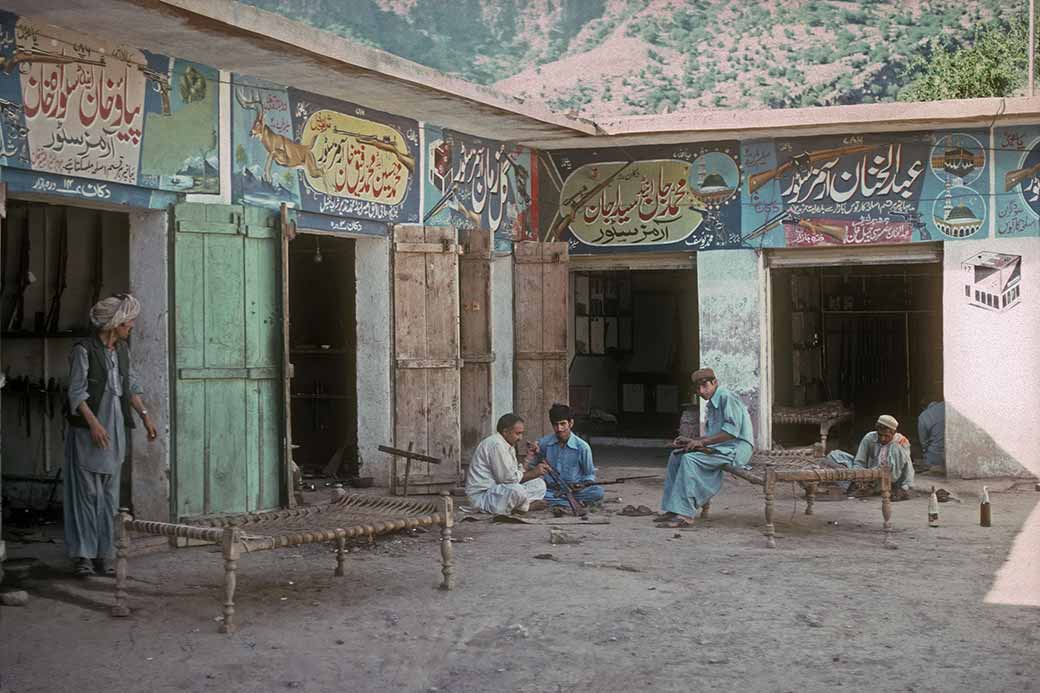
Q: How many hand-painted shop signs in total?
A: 6